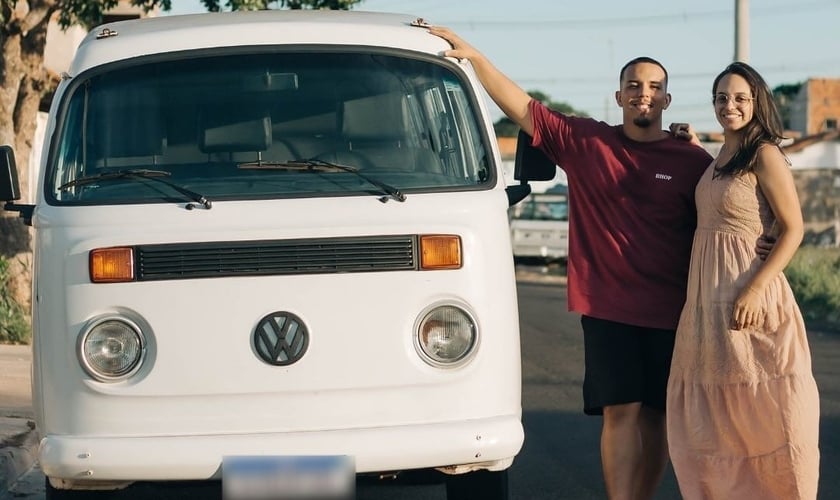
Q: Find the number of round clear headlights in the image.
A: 2